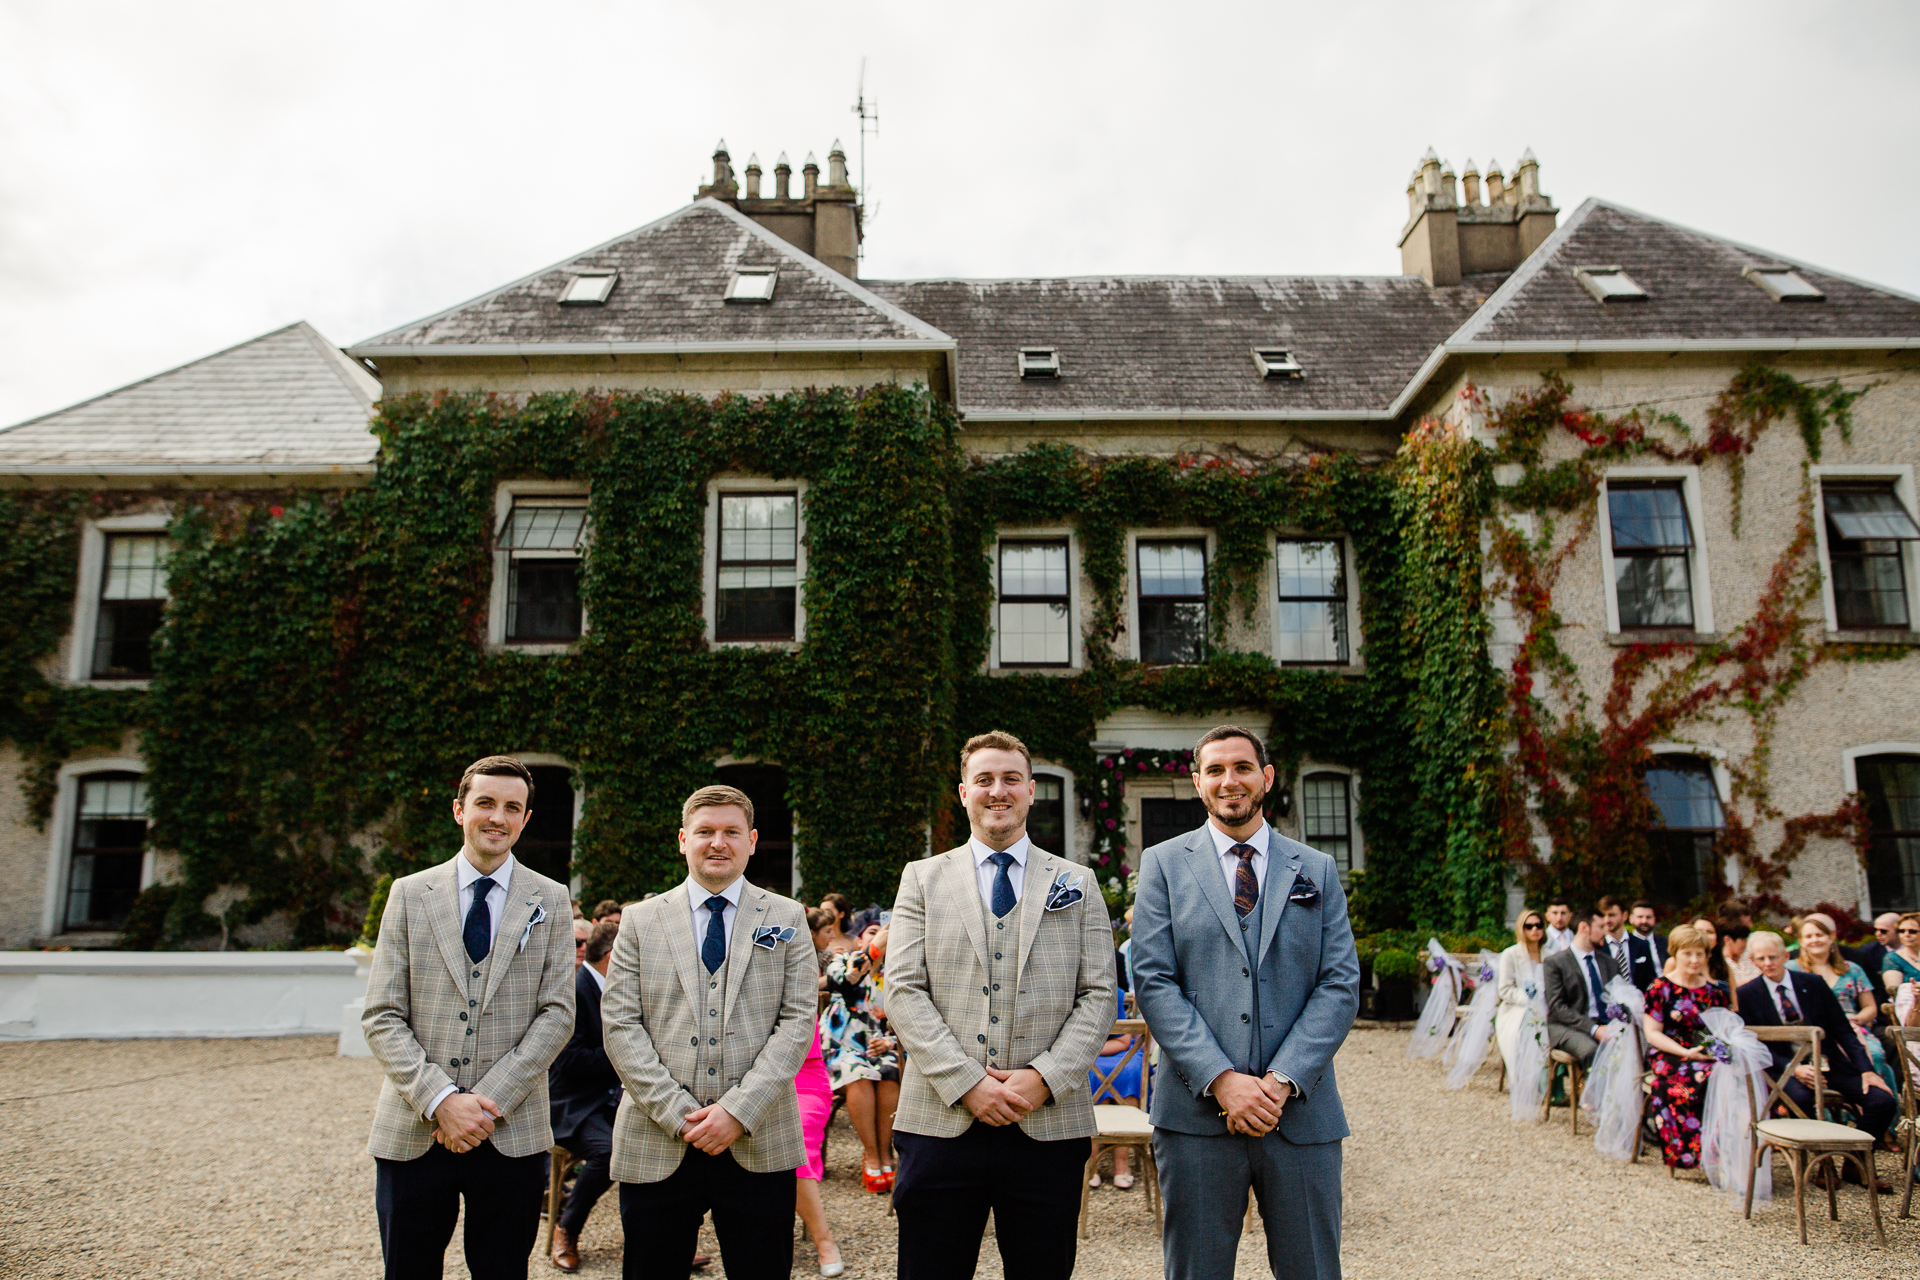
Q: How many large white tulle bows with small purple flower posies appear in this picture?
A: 5